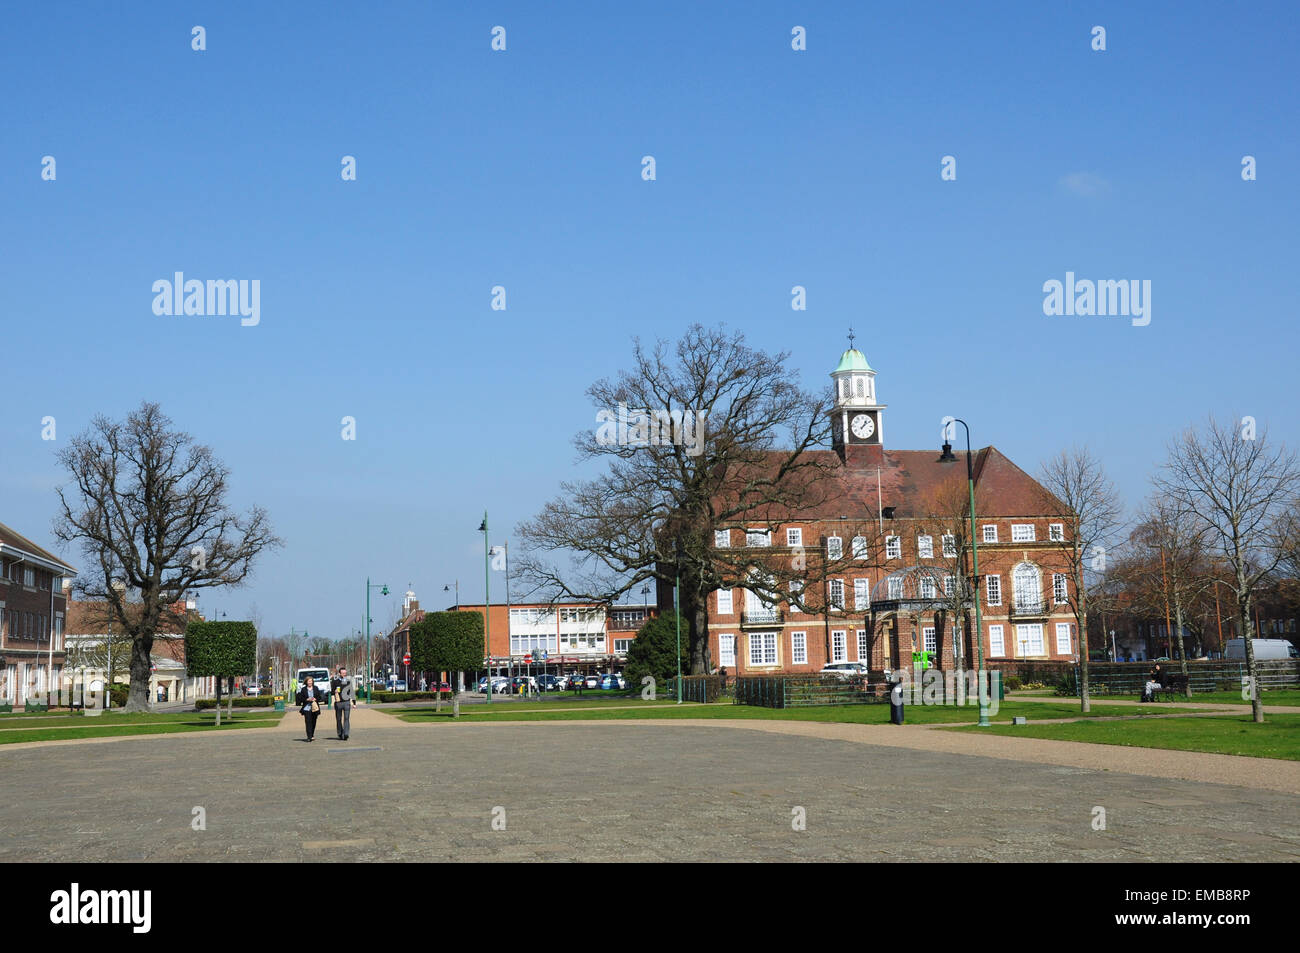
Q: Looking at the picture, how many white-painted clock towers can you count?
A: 1